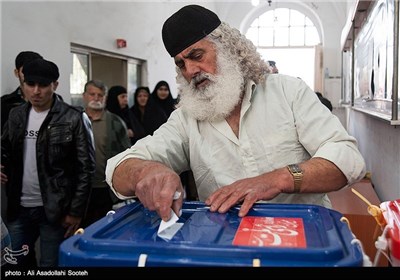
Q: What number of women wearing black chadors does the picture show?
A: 3